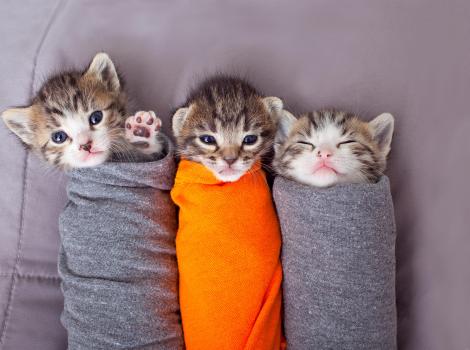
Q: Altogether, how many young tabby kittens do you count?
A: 3